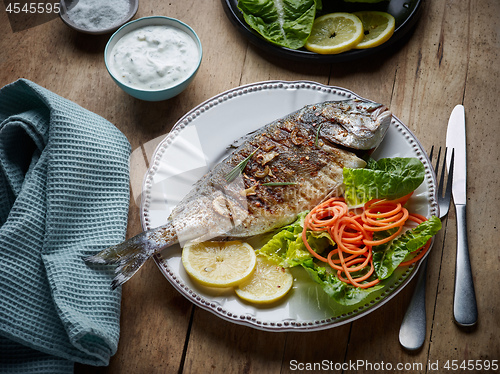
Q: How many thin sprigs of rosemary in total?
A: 3